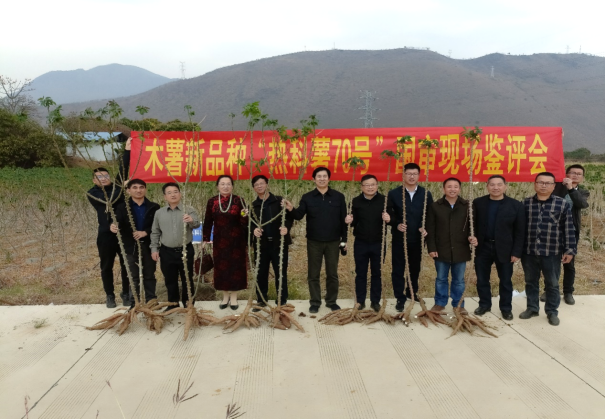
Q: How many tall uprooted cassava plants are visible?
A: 10